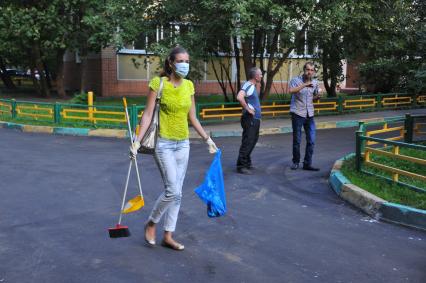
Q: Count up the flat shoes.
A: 2